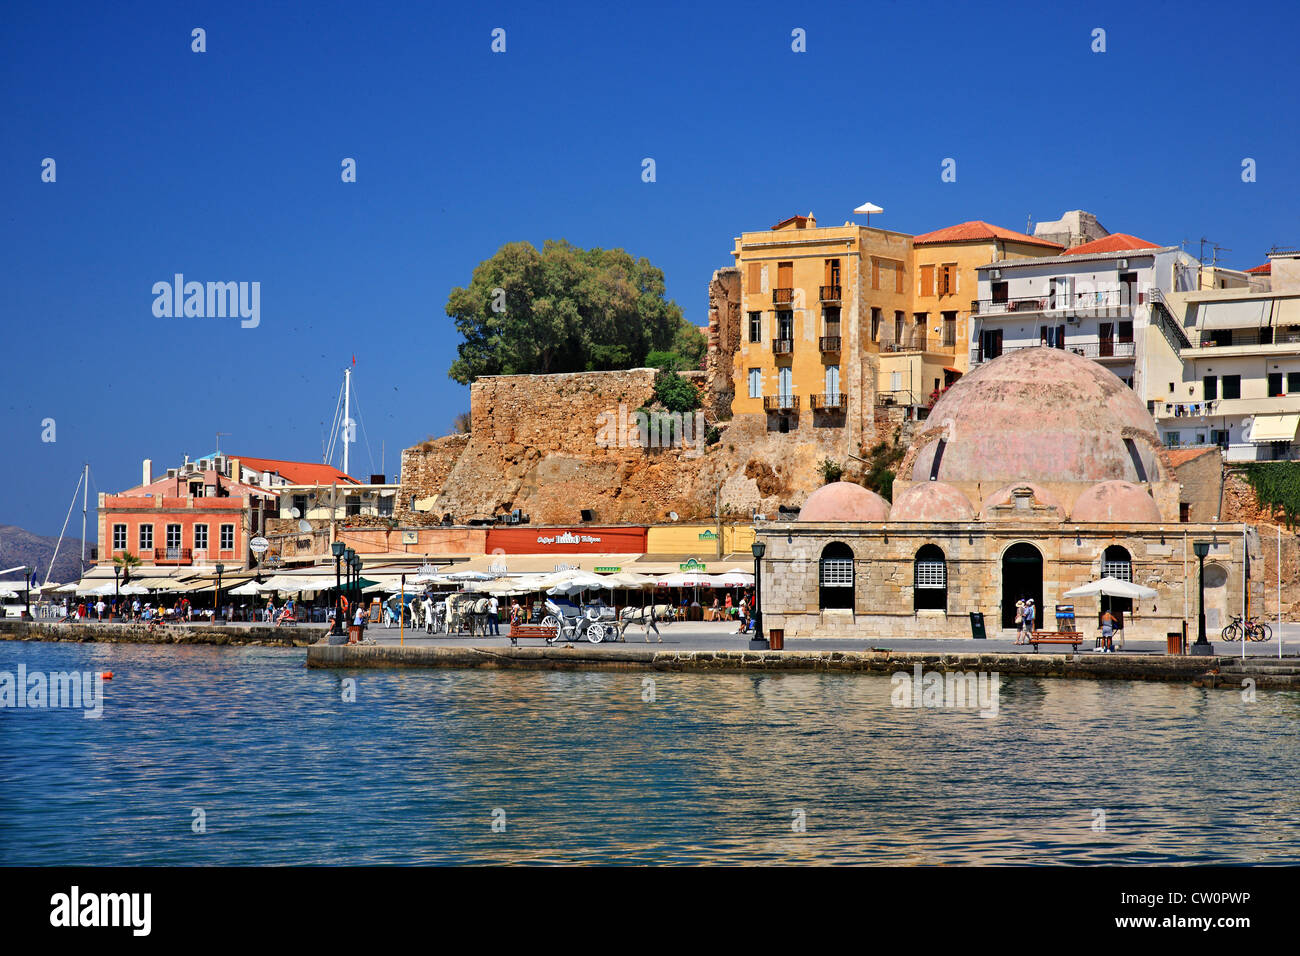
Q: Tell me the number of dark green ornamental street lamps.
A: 9